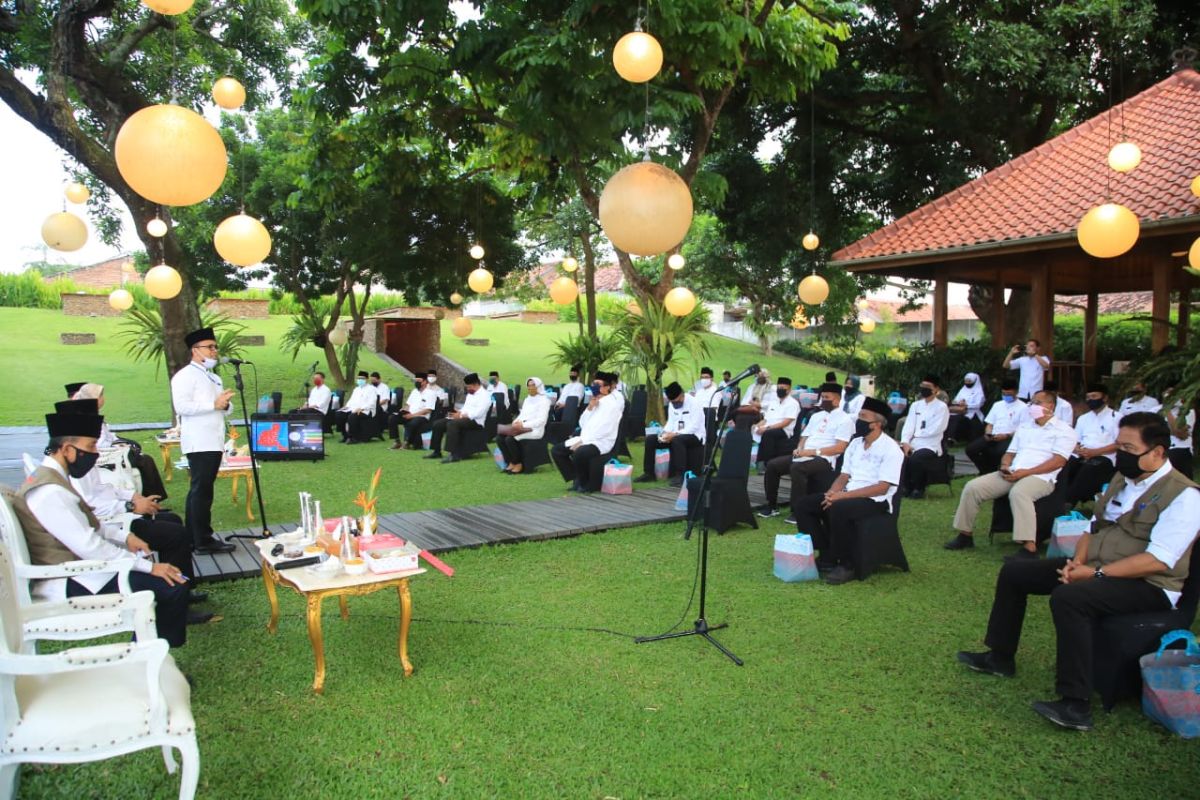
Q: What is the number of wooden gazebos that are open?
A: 1